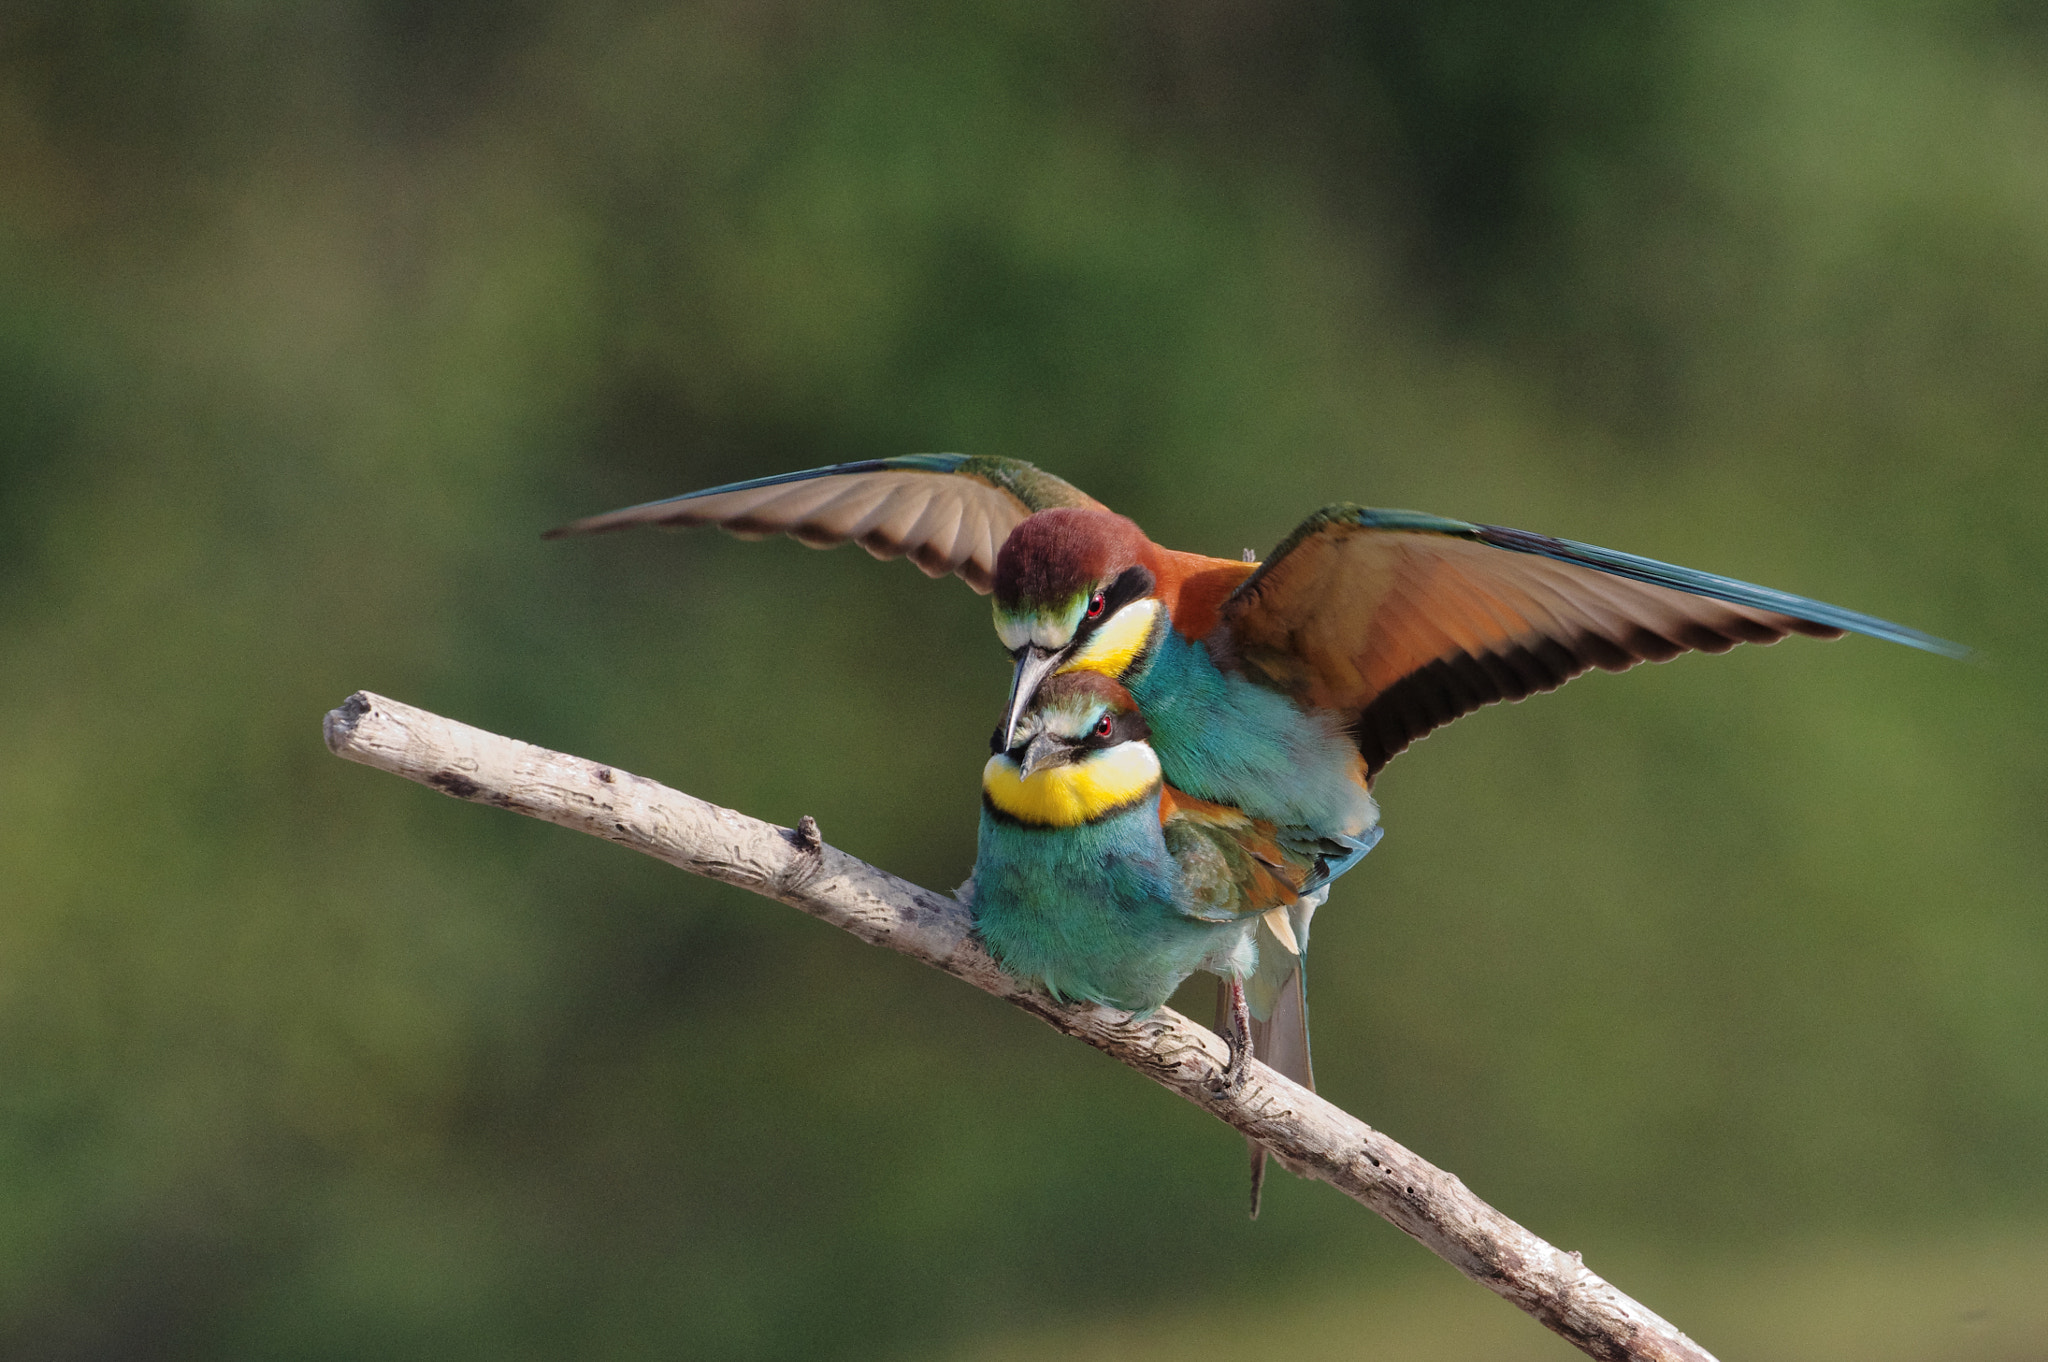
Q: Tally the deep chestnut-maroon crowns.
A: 2